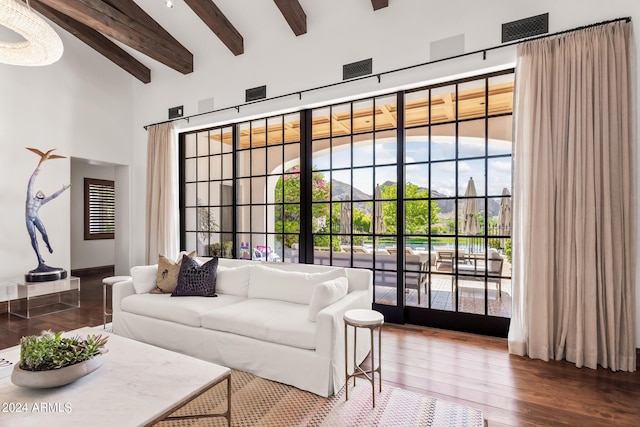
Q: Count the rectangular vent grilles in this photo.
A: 4